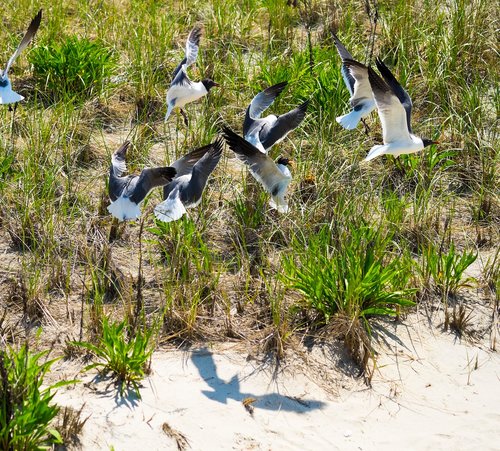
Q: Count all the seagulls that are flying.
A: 8